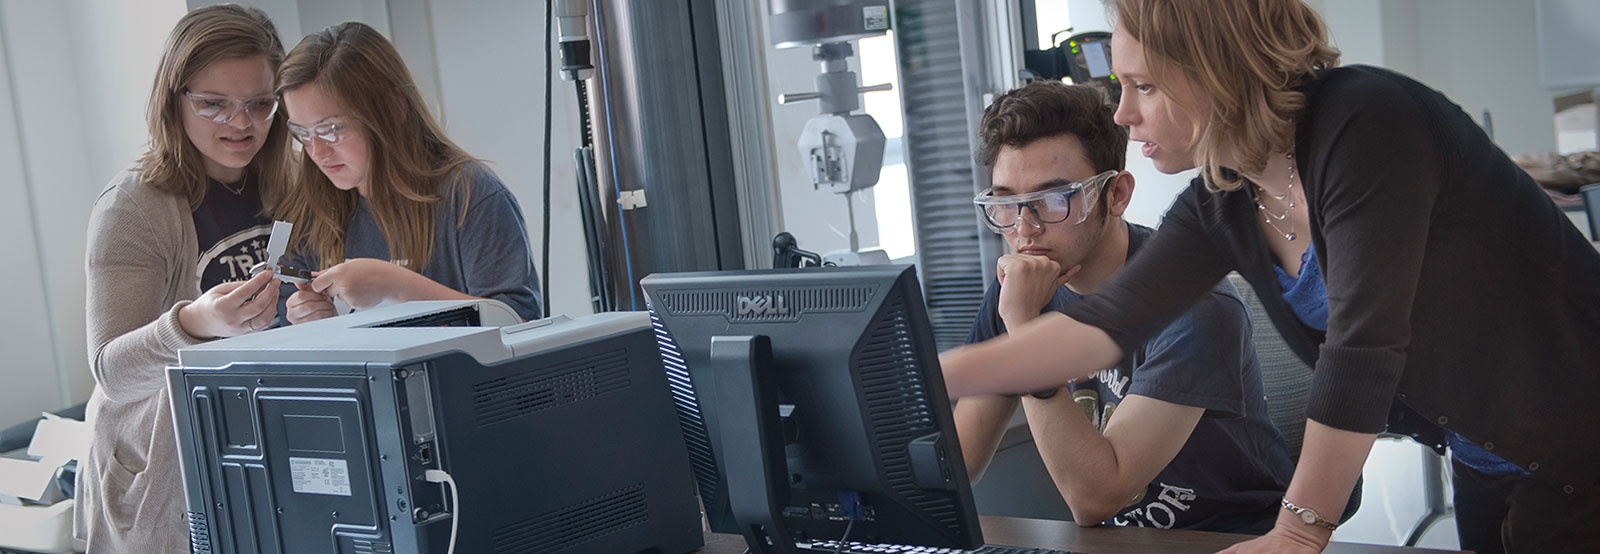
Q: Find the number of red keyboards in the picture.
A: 0